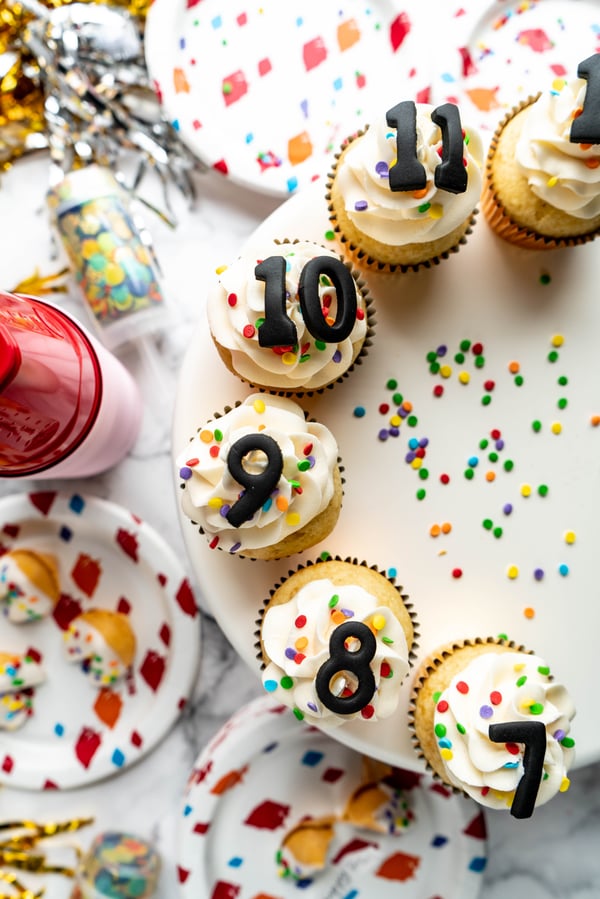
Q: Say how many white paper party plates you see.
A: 4